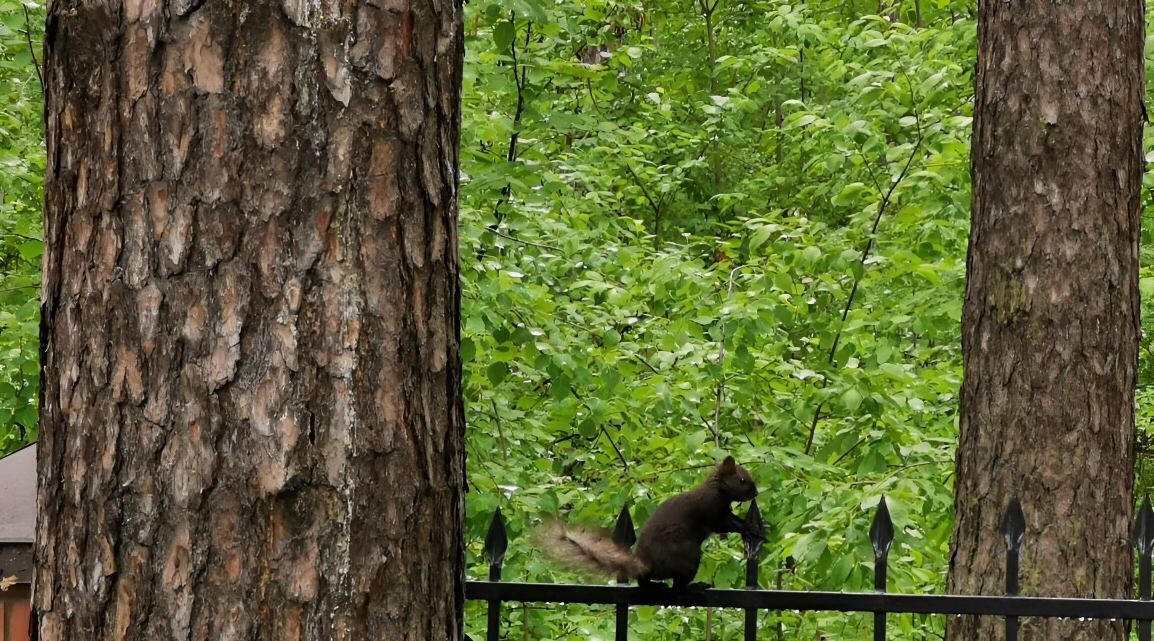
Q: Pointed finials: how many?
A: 6